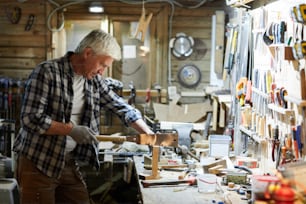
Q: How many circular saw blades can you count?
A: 2